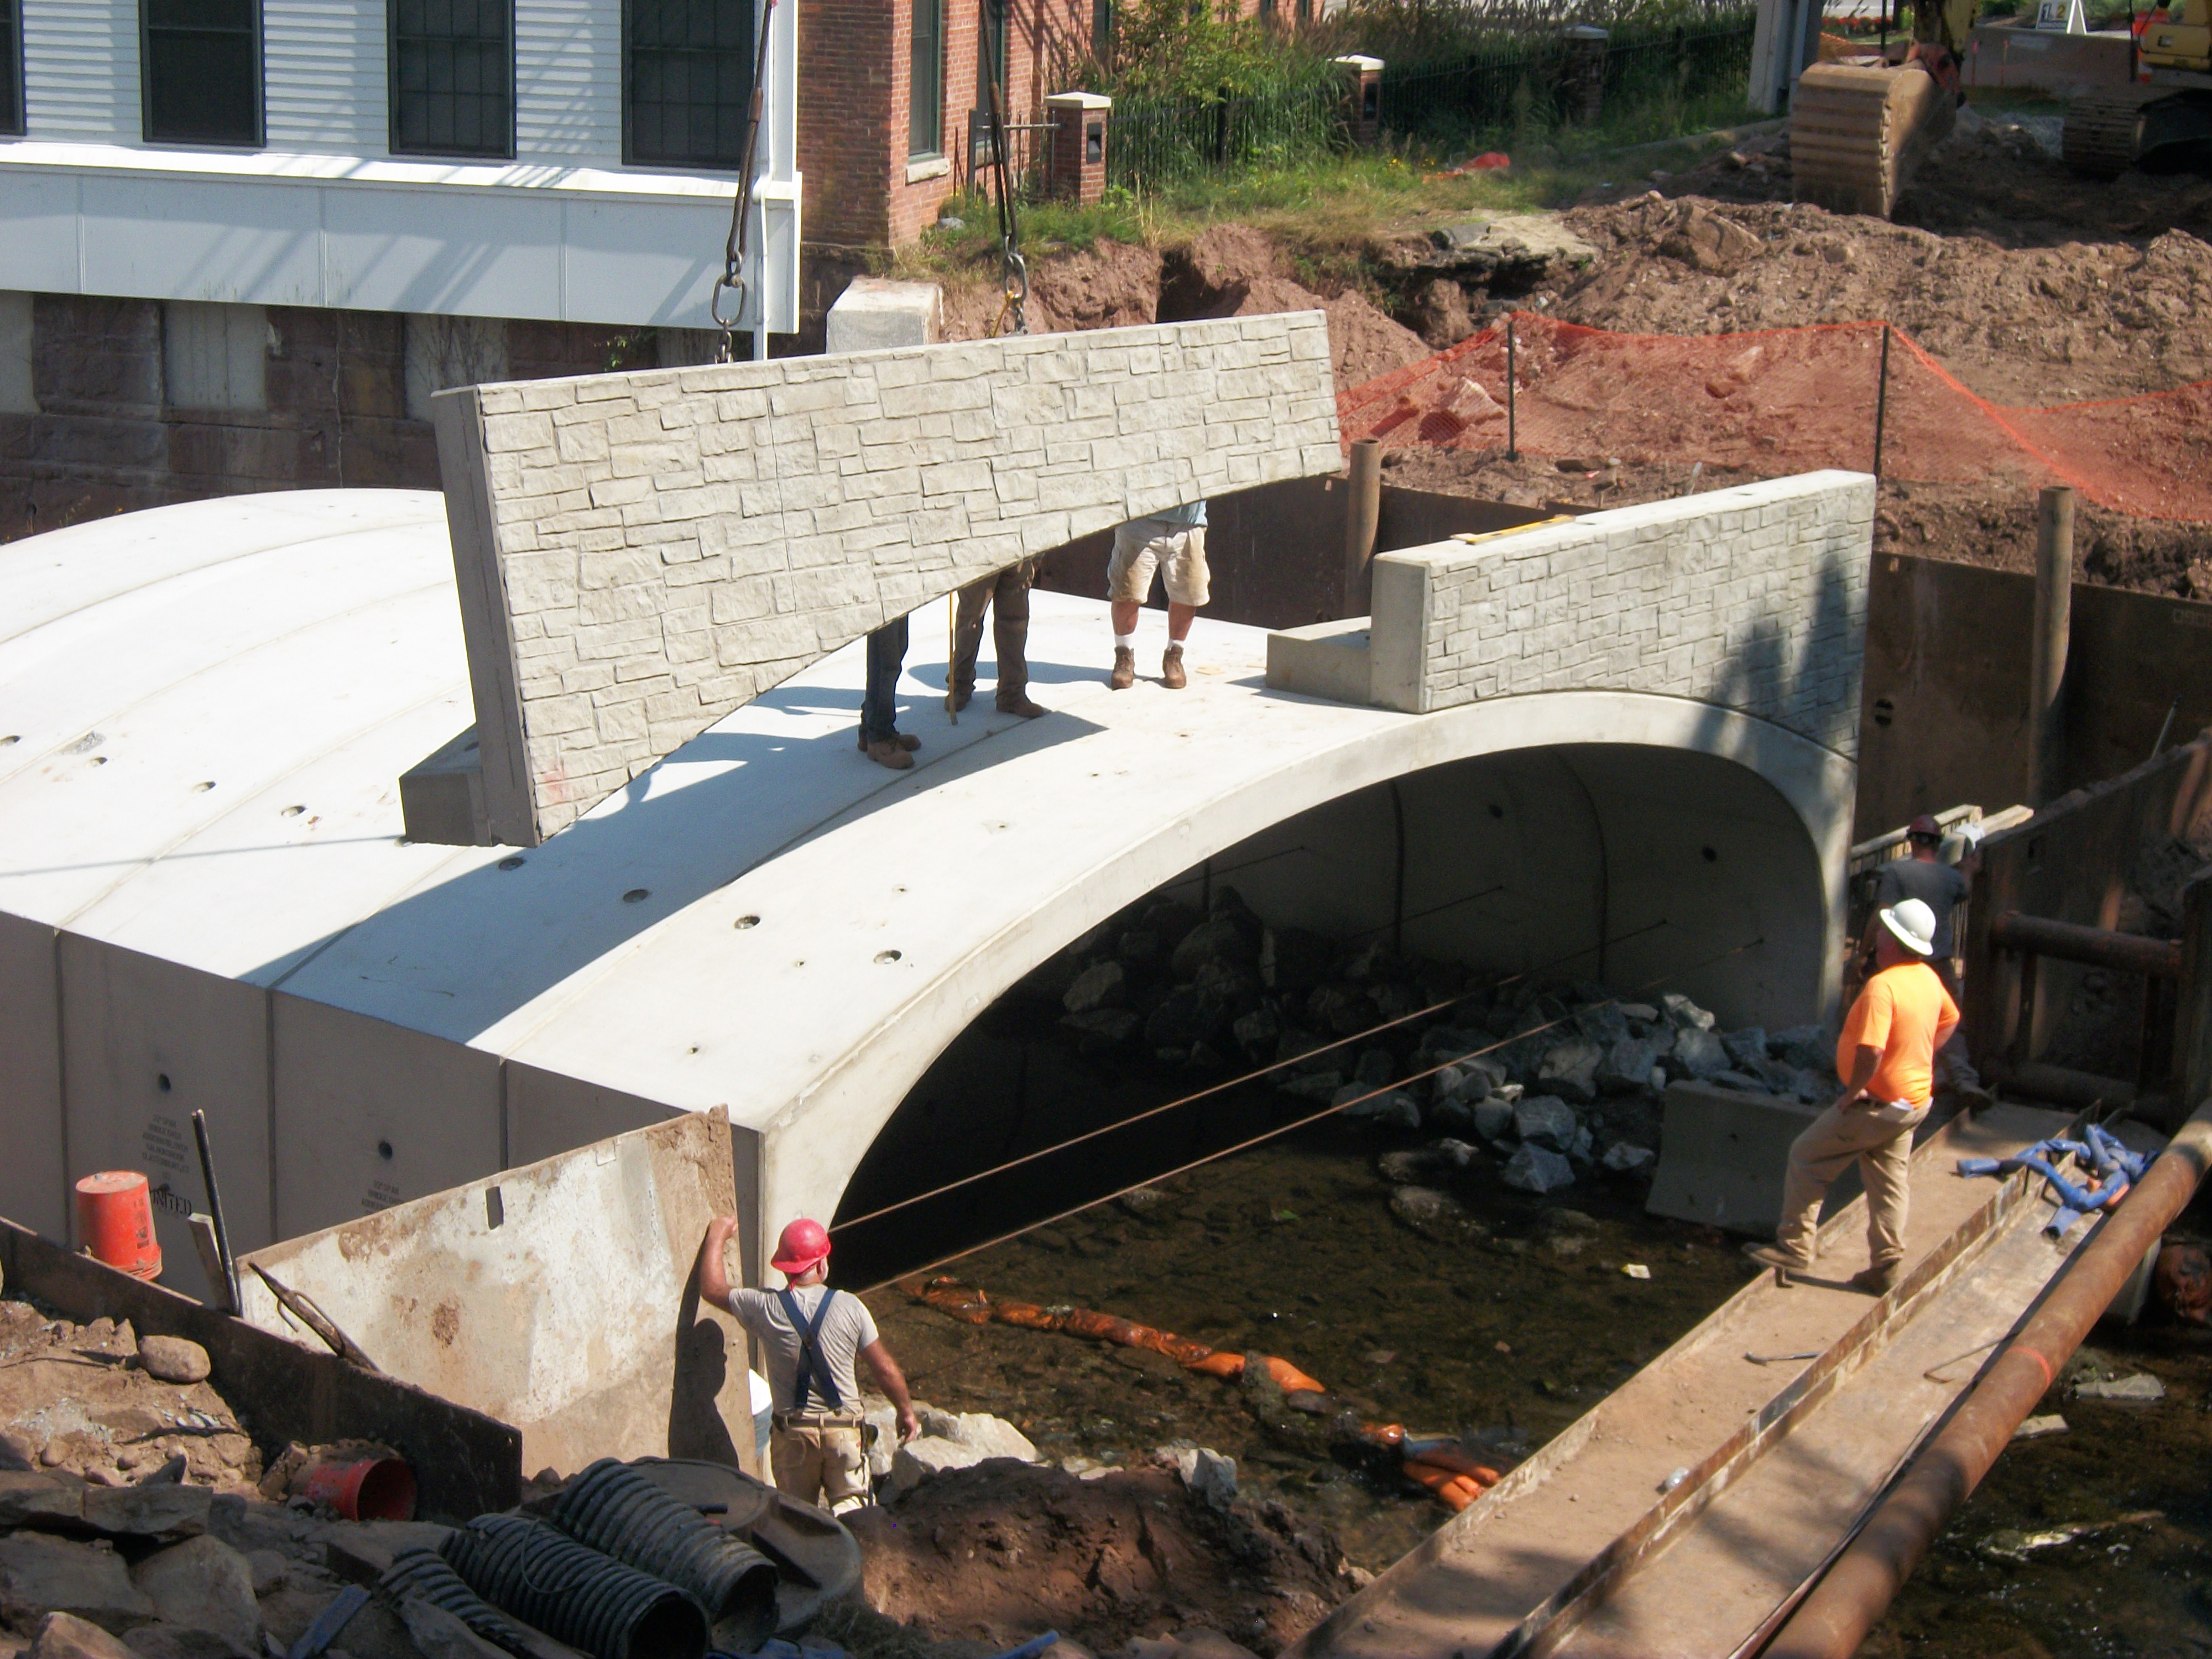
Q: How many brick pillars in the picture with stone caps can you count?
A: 3